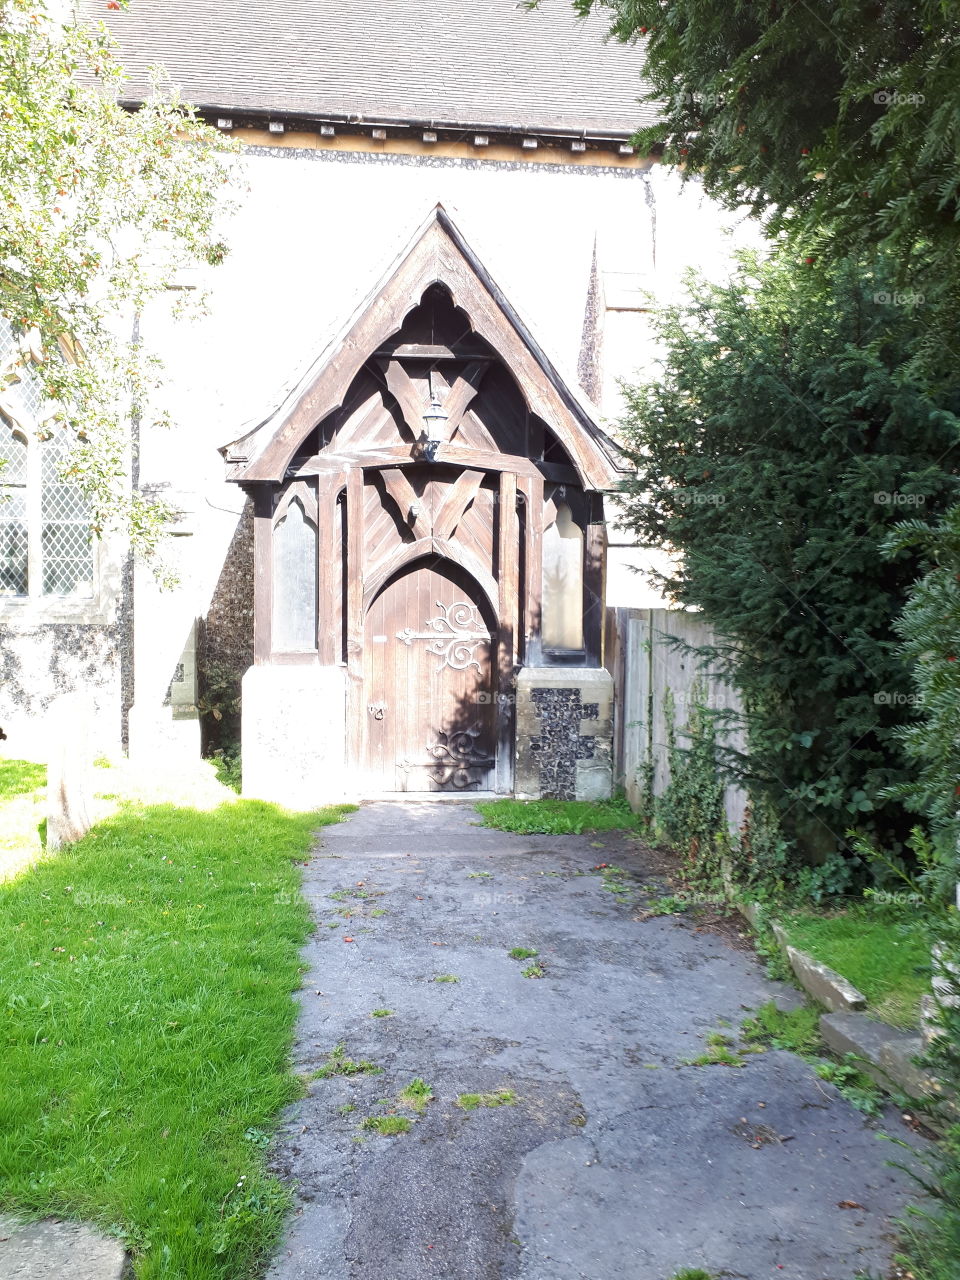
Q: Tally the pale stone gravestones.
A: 1